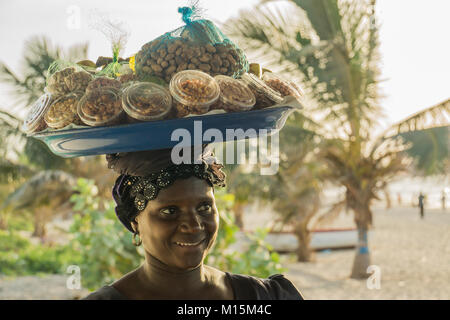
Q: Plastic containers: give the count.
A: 8